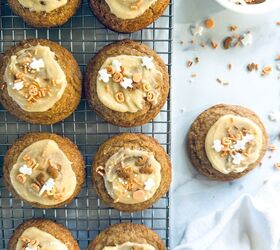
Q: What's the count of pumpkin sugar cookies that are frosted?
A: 9